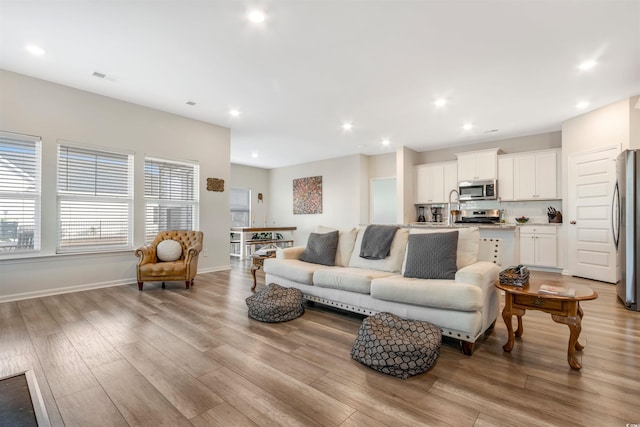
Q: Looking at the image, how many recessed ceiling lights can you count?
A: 10